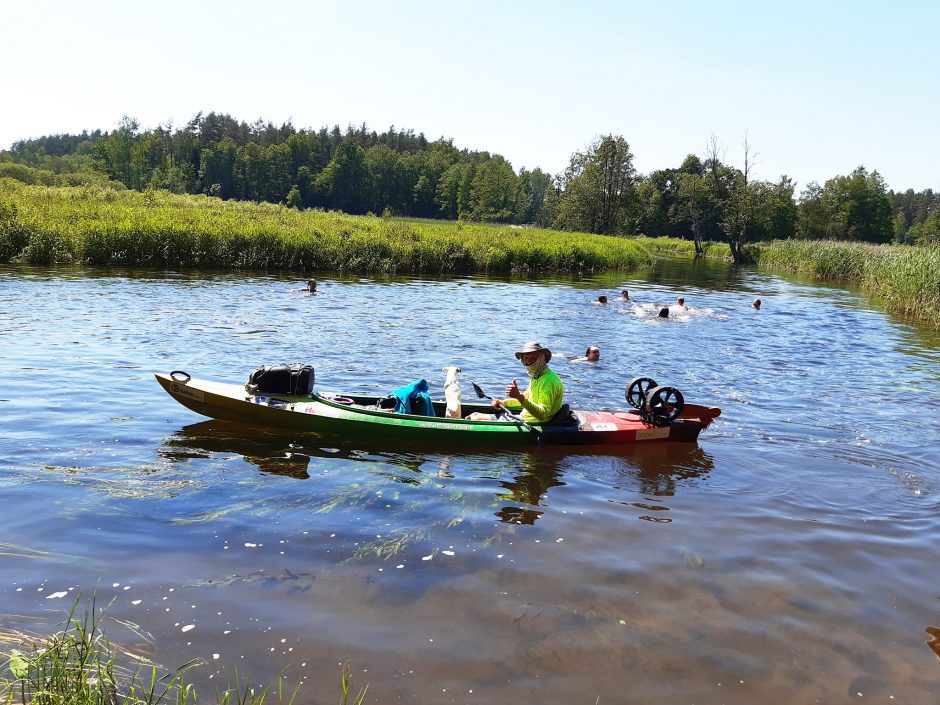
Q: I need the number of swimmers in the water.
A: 7